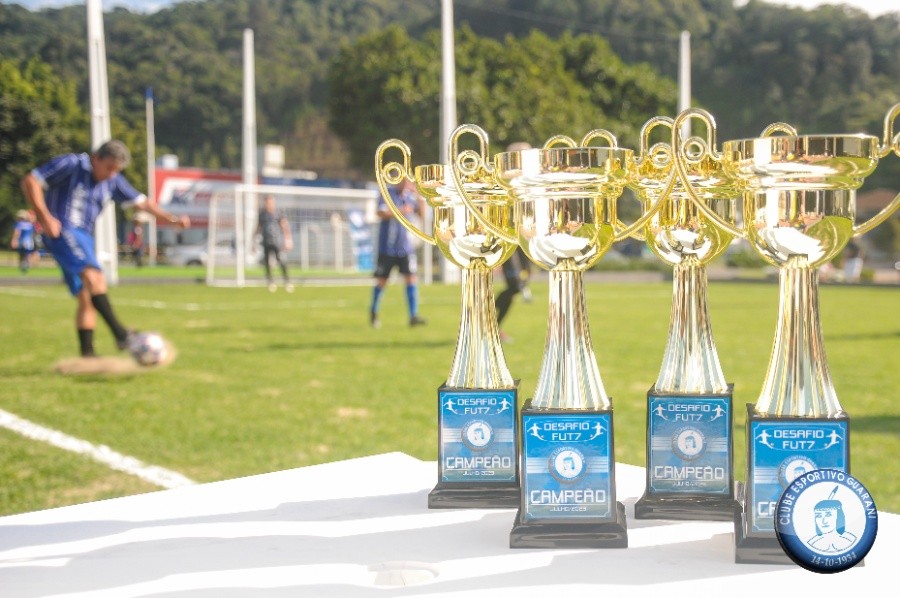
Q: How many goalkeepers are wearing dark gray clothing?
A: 1